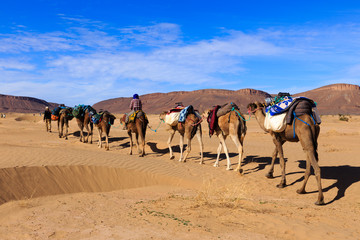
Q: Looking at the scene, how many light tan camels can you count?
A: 2